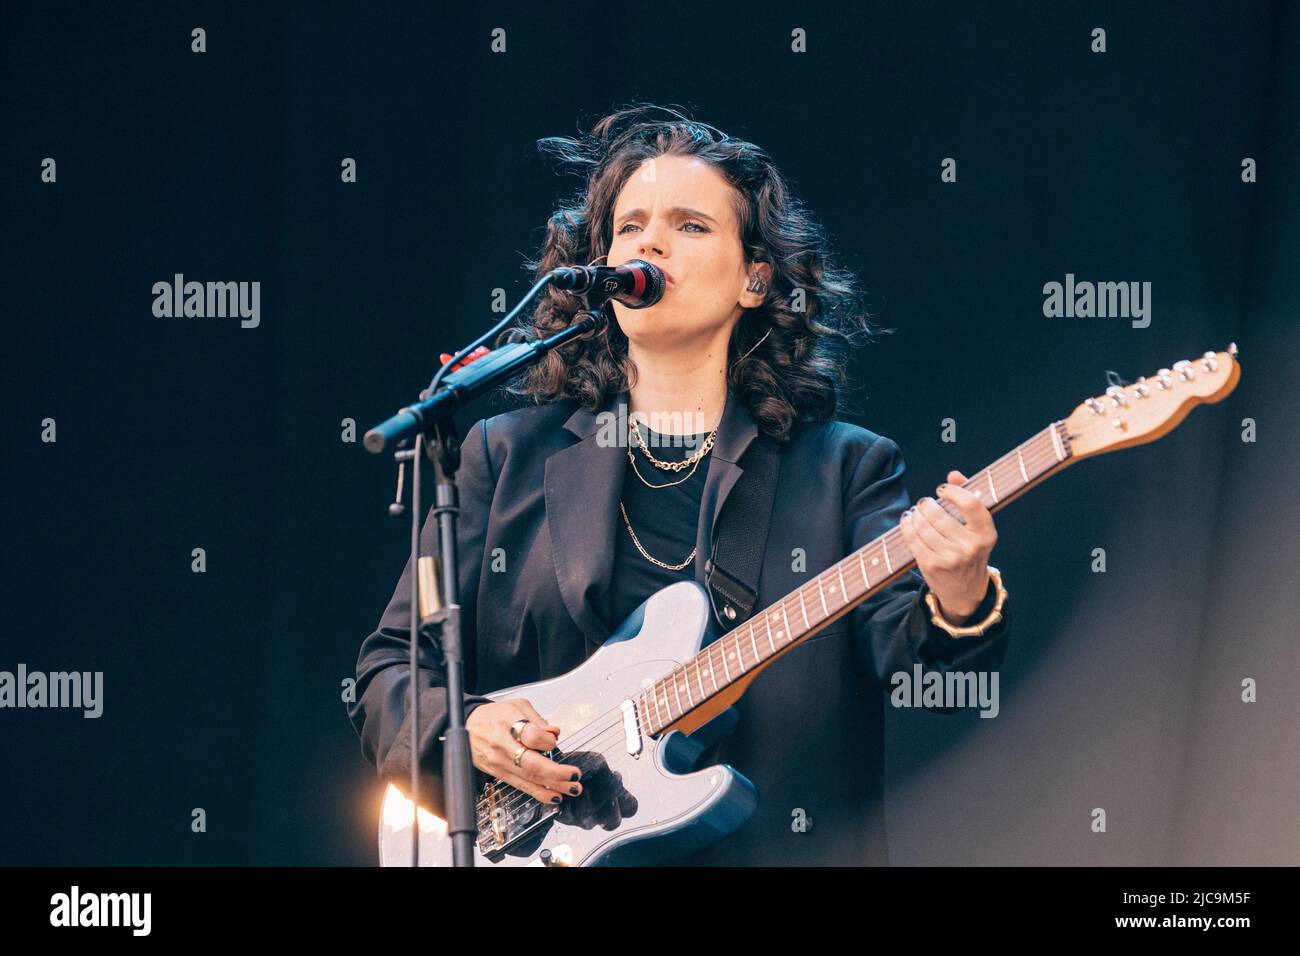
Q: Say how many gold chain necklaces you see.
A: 3